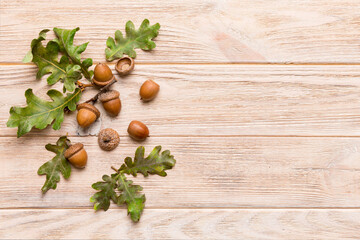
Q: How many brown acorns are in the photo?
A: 6